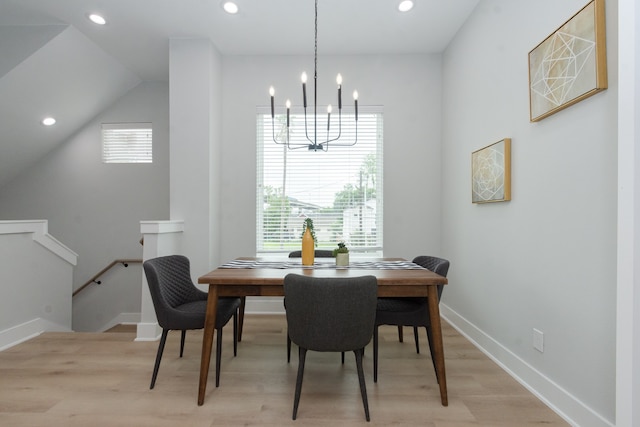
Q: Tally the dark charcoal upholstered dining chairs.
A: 4